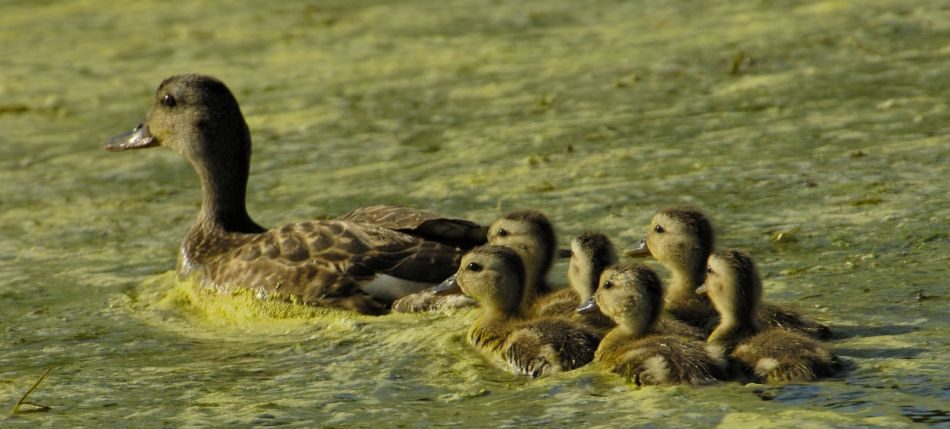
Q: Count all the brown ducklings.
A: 6